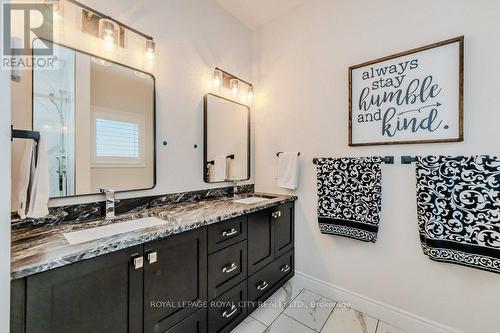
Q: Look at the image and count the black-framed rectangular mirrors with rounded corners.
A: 2